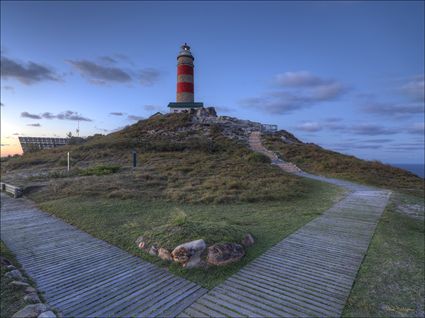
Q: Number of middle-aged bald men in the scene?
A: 0